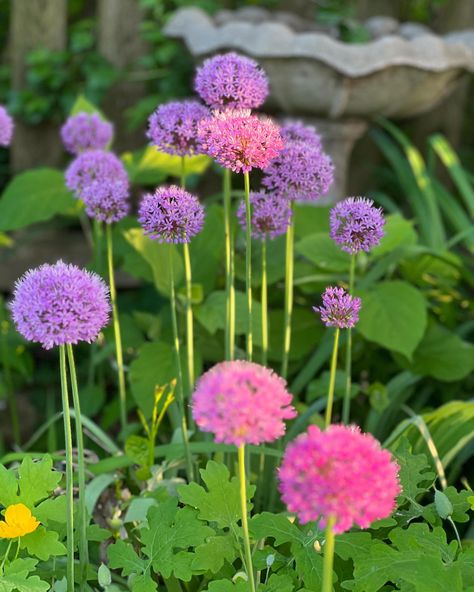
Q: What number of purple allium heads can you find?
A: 13